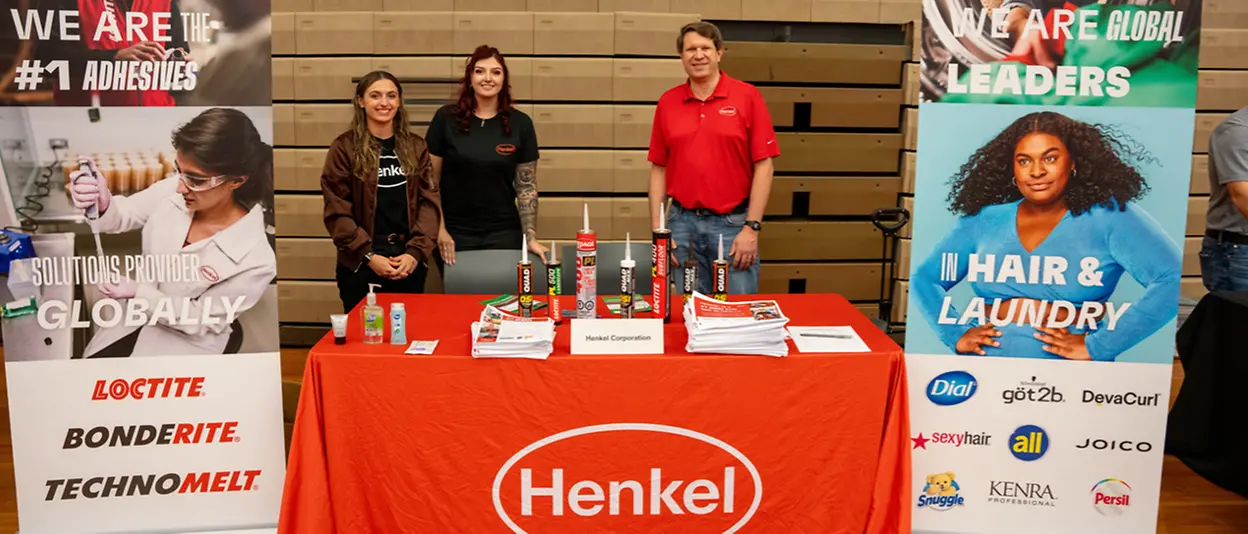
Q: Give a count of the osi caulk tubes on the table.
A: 4